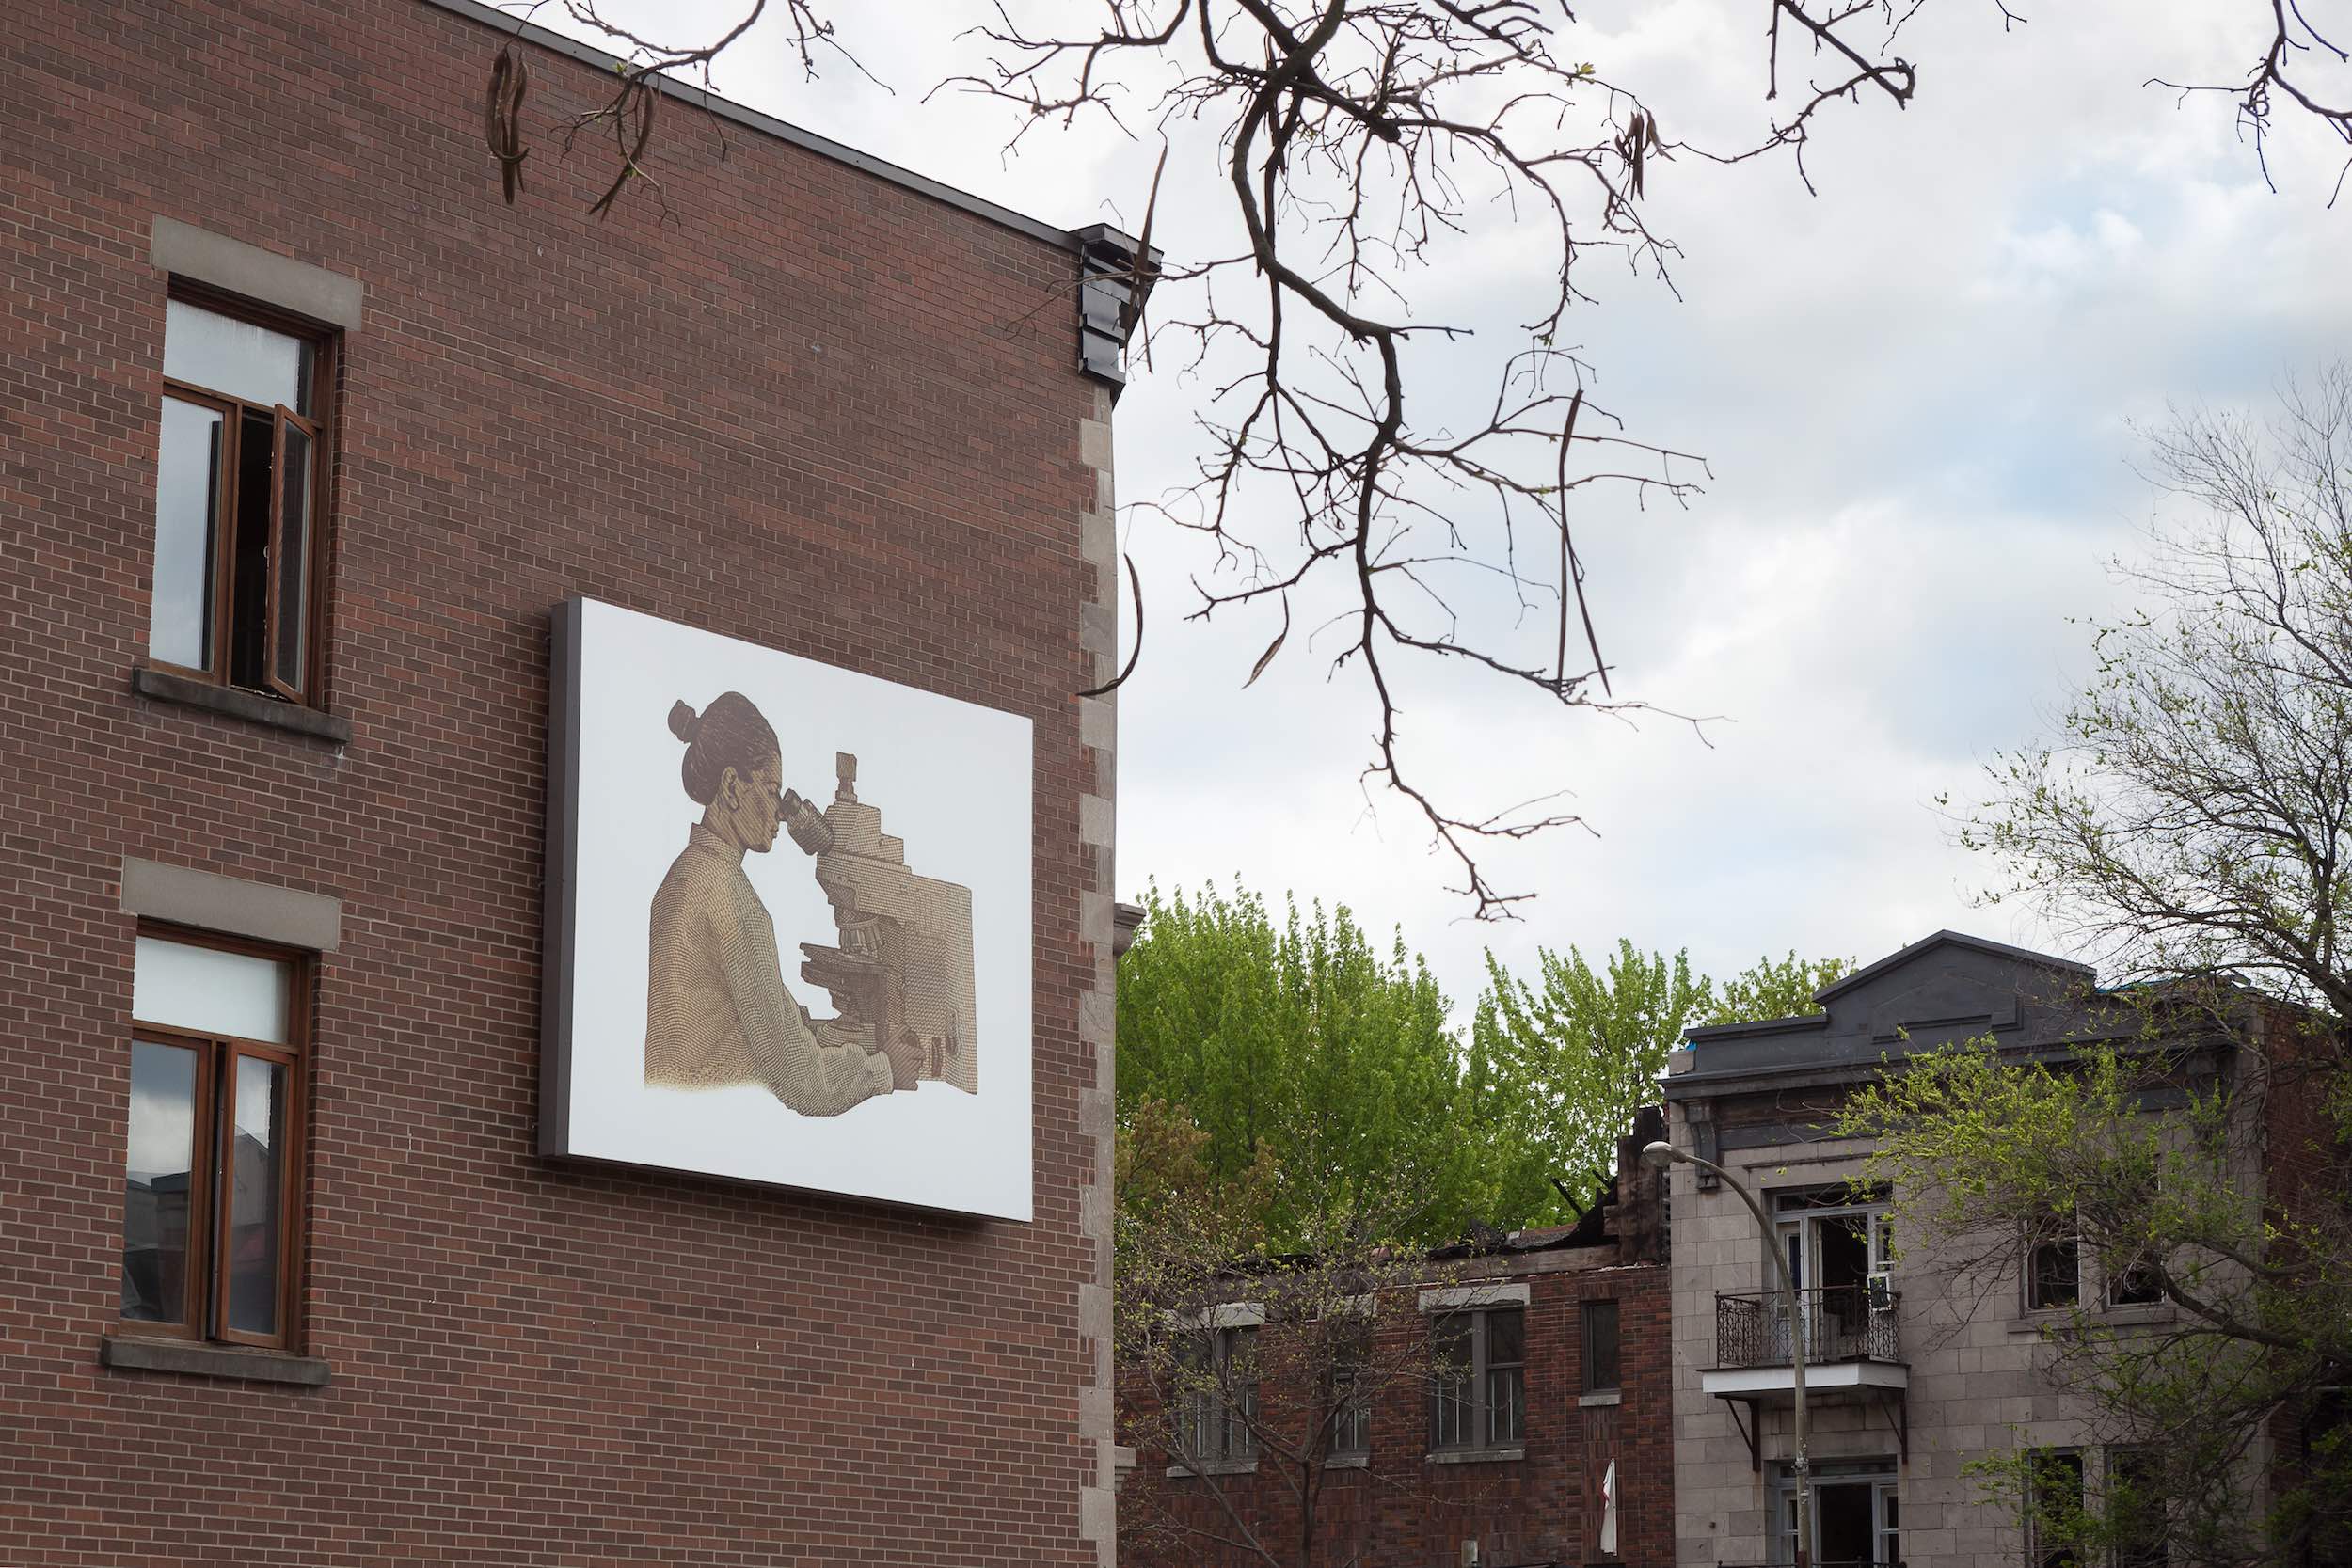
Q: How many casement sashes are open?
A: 2